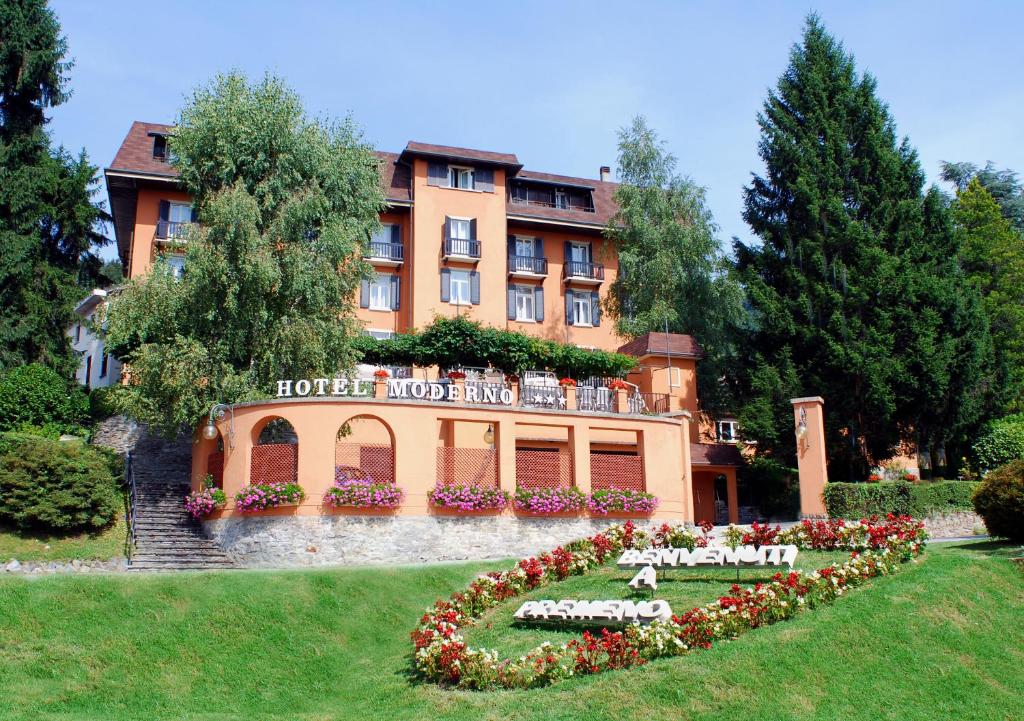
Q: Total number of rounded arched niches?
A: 3